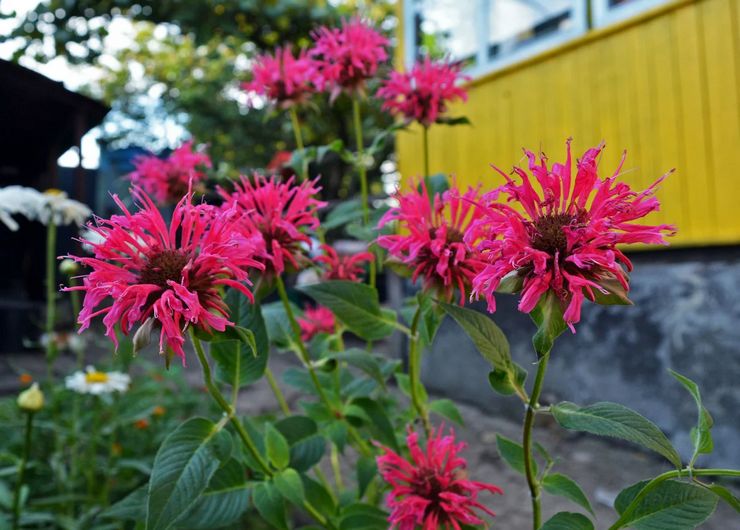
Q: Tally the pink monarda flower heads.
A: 11